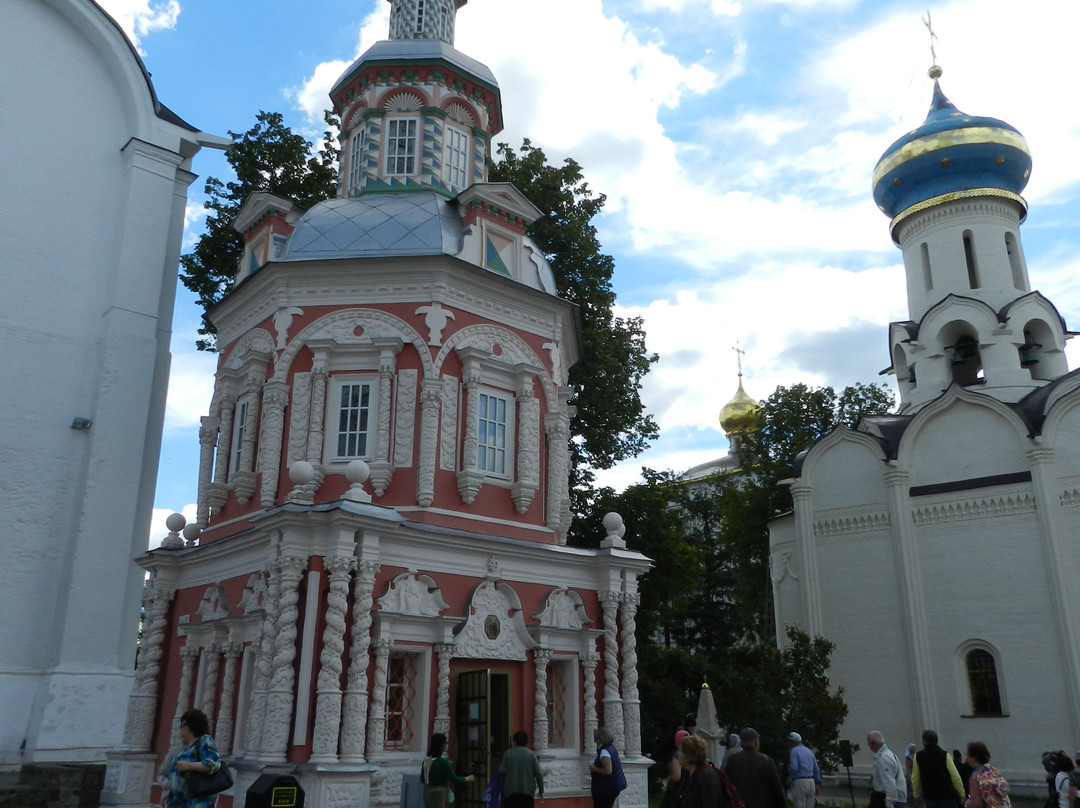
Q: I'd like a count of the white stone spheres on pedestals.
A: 6